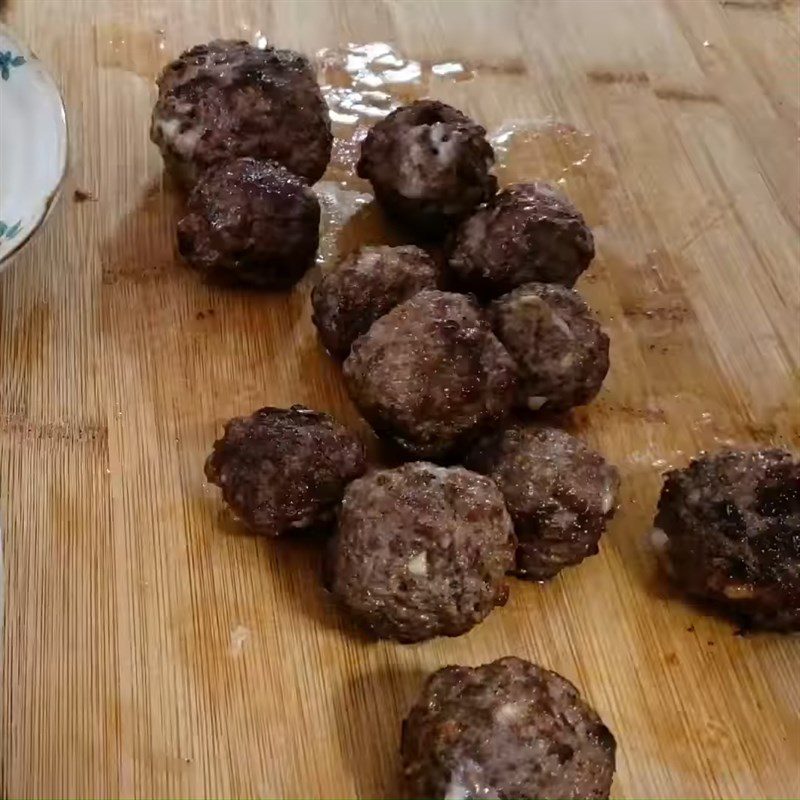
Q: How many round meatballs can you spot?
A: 12